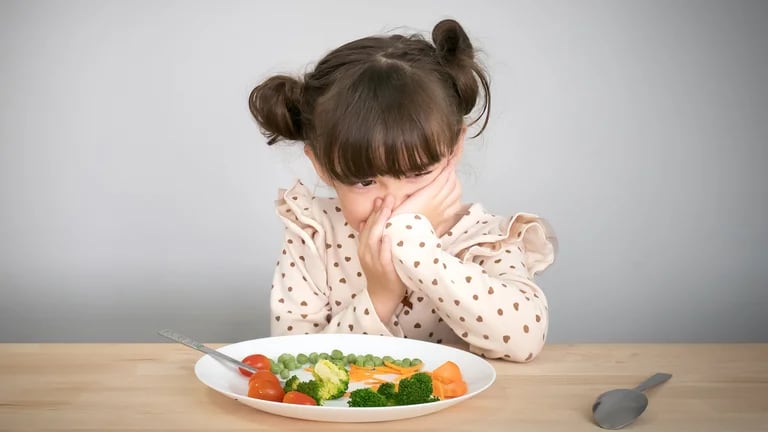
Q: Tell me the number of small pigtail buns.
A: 2